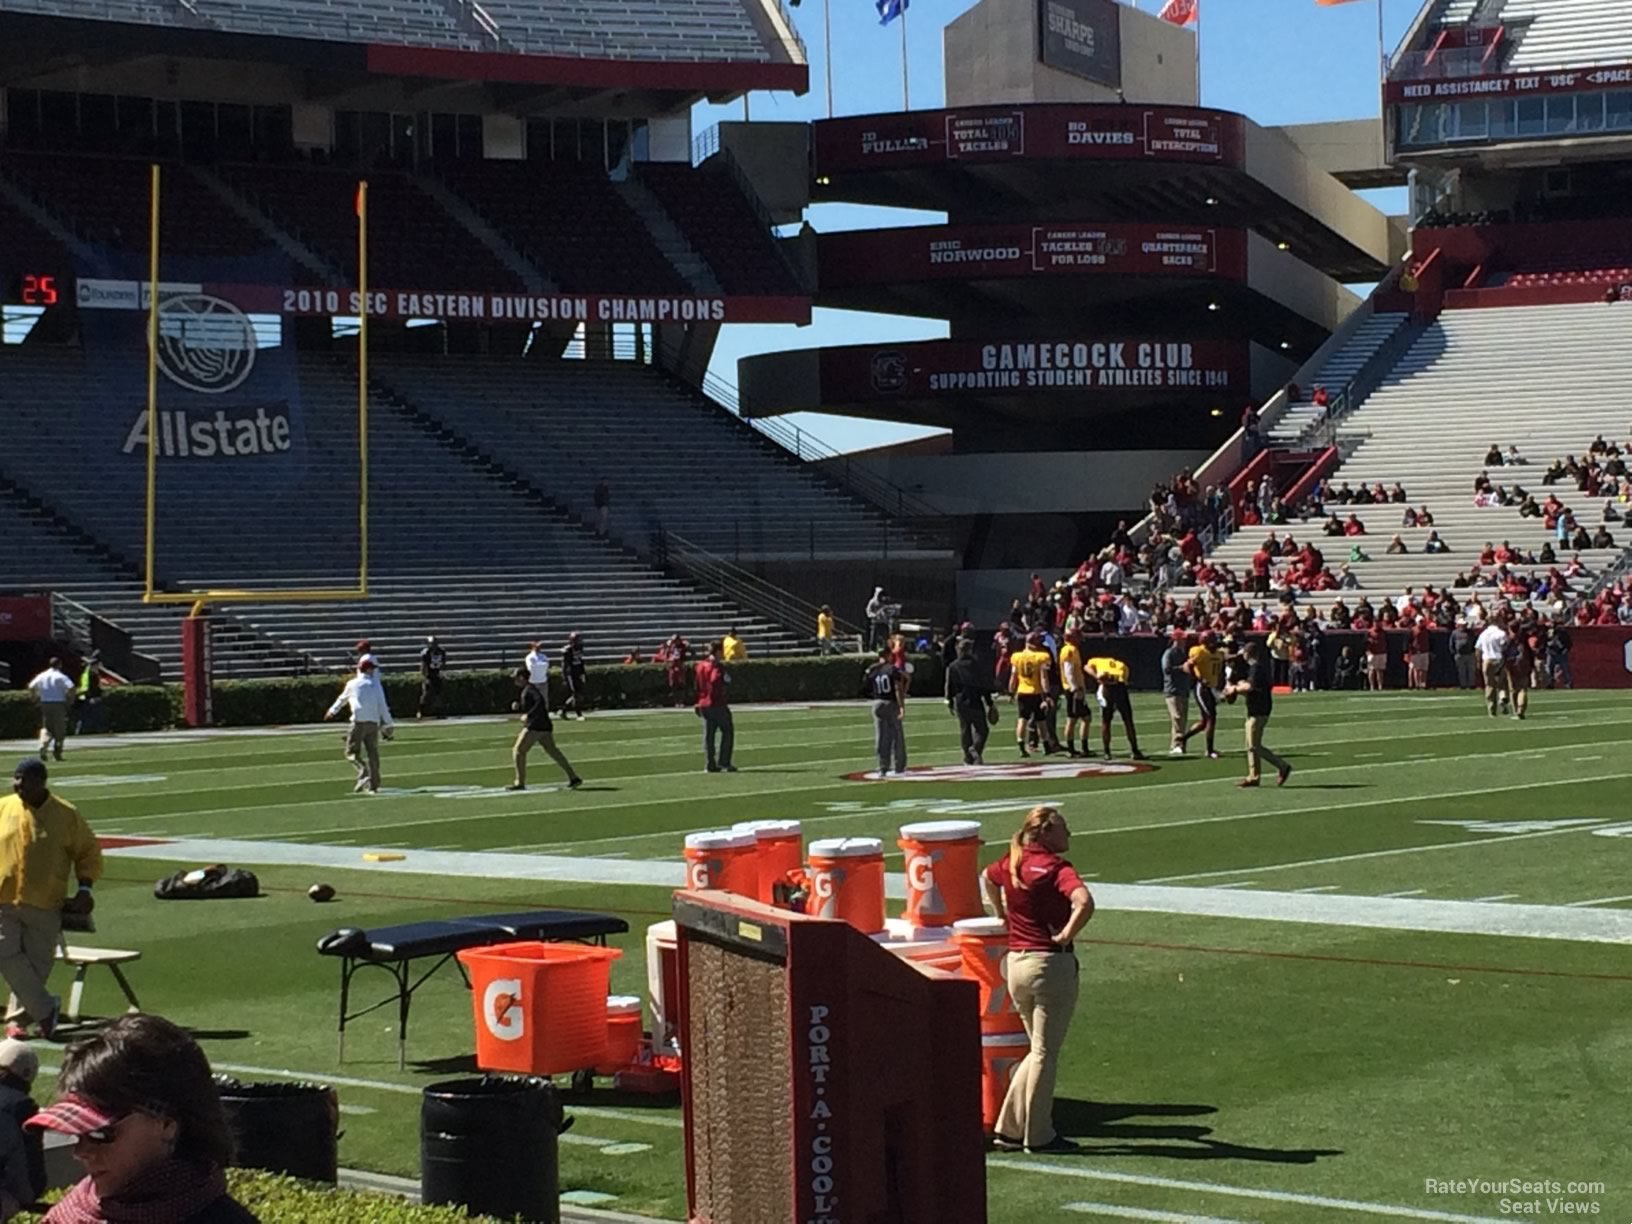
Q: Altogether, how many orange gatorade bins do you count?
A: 8